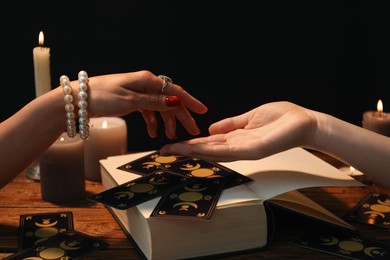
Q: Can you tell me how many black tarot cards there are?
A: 8